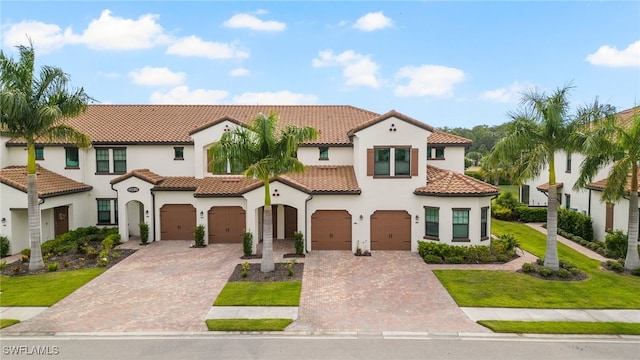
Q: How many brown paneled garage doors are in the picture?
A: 4